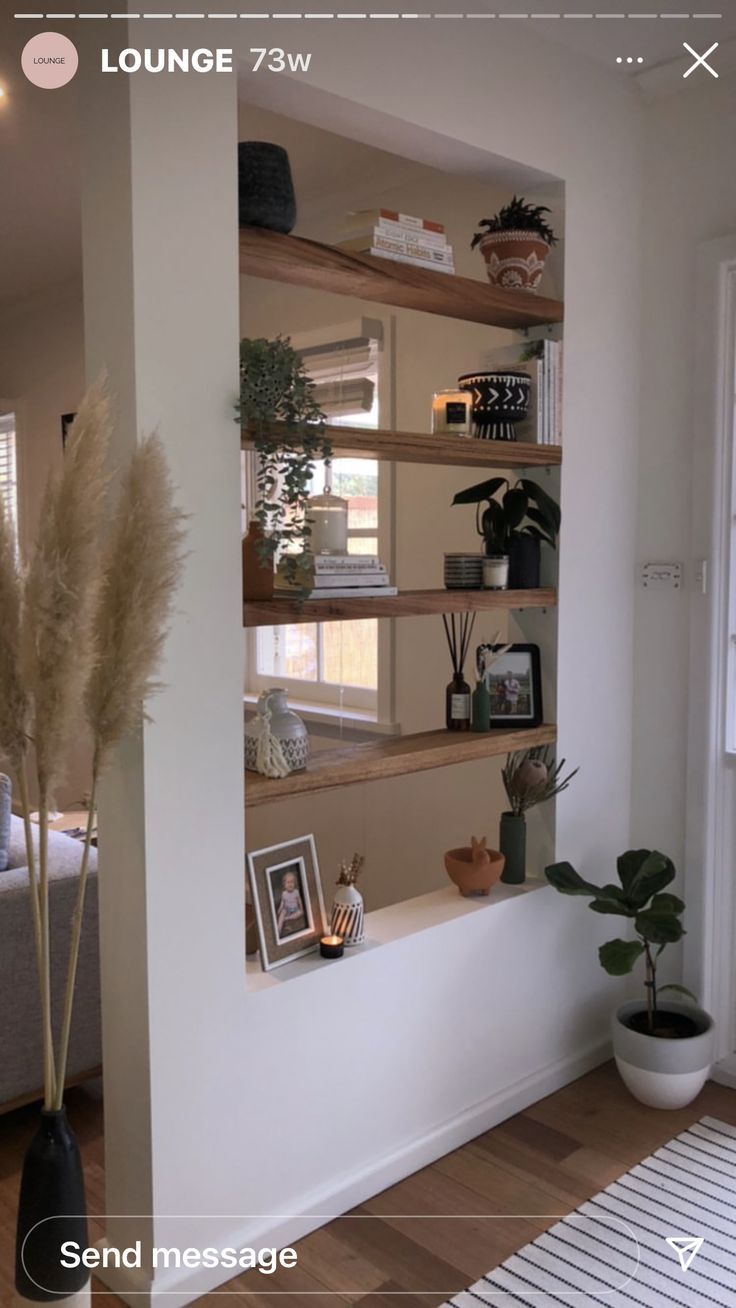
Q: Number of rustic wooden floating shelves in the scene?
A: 4